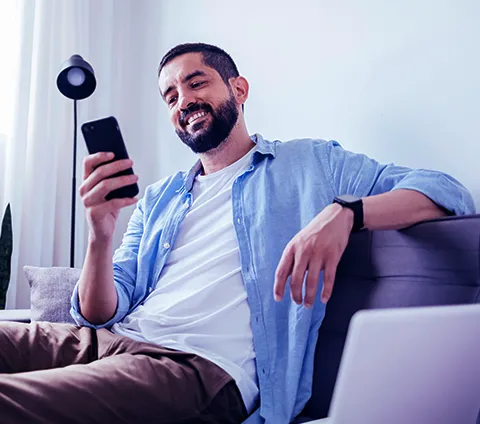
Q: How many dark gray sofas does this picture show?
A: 1